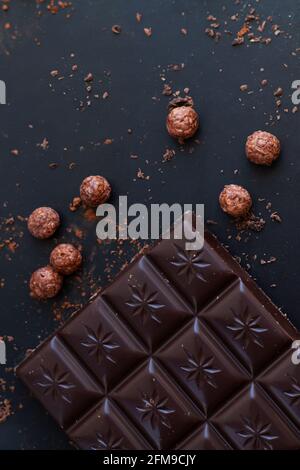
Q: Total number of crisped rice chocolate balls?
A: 7